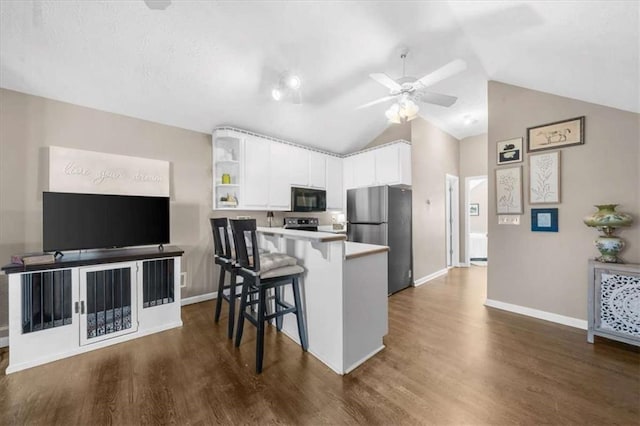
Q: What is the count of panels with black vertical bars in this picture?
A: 3